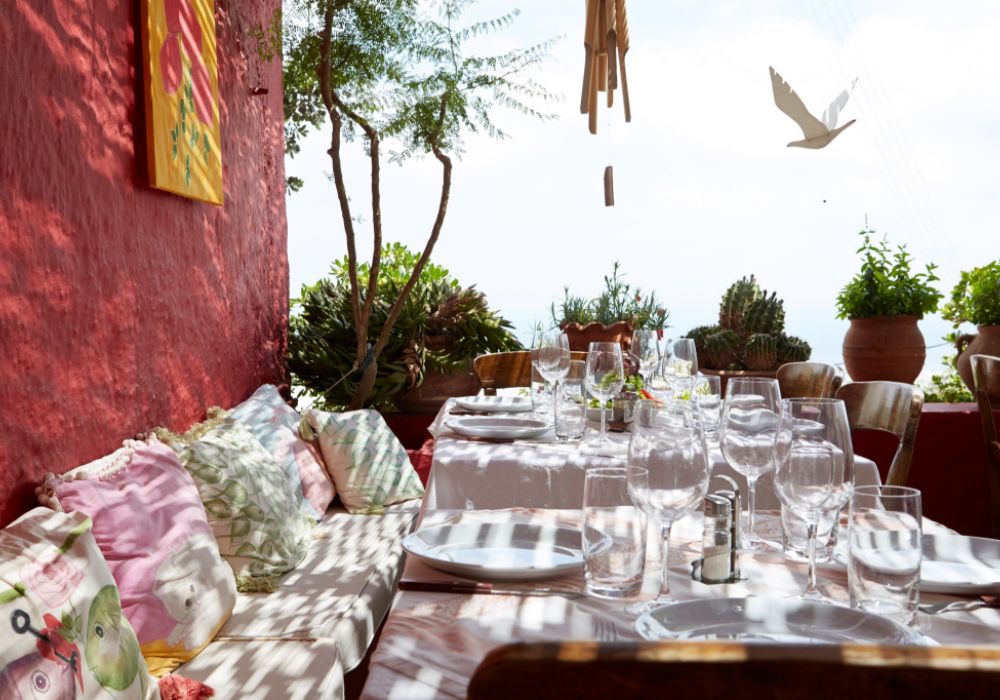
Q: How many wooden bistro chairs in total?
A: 5